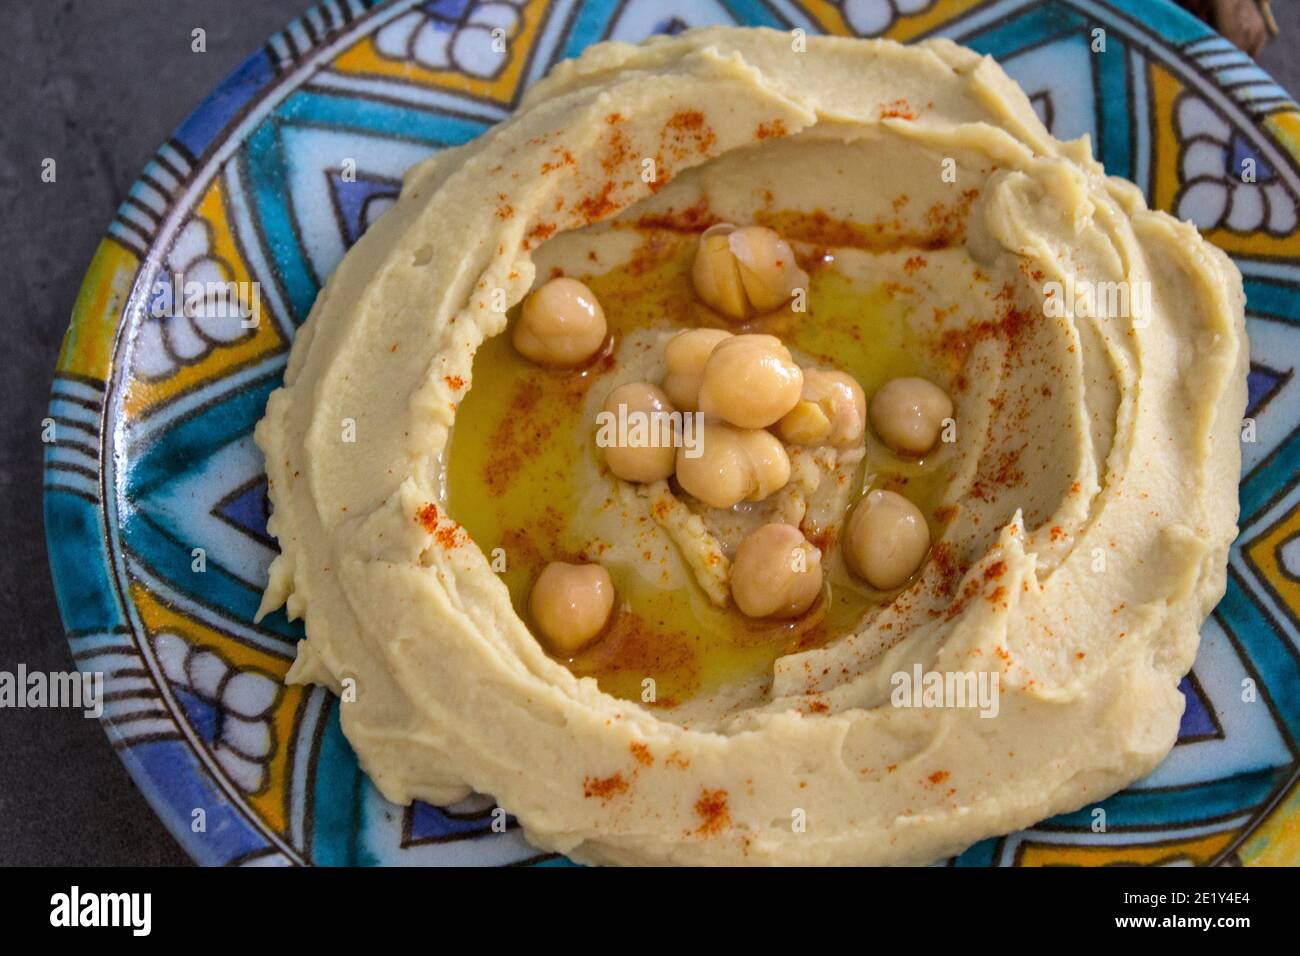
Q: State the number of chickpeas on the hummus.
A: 11